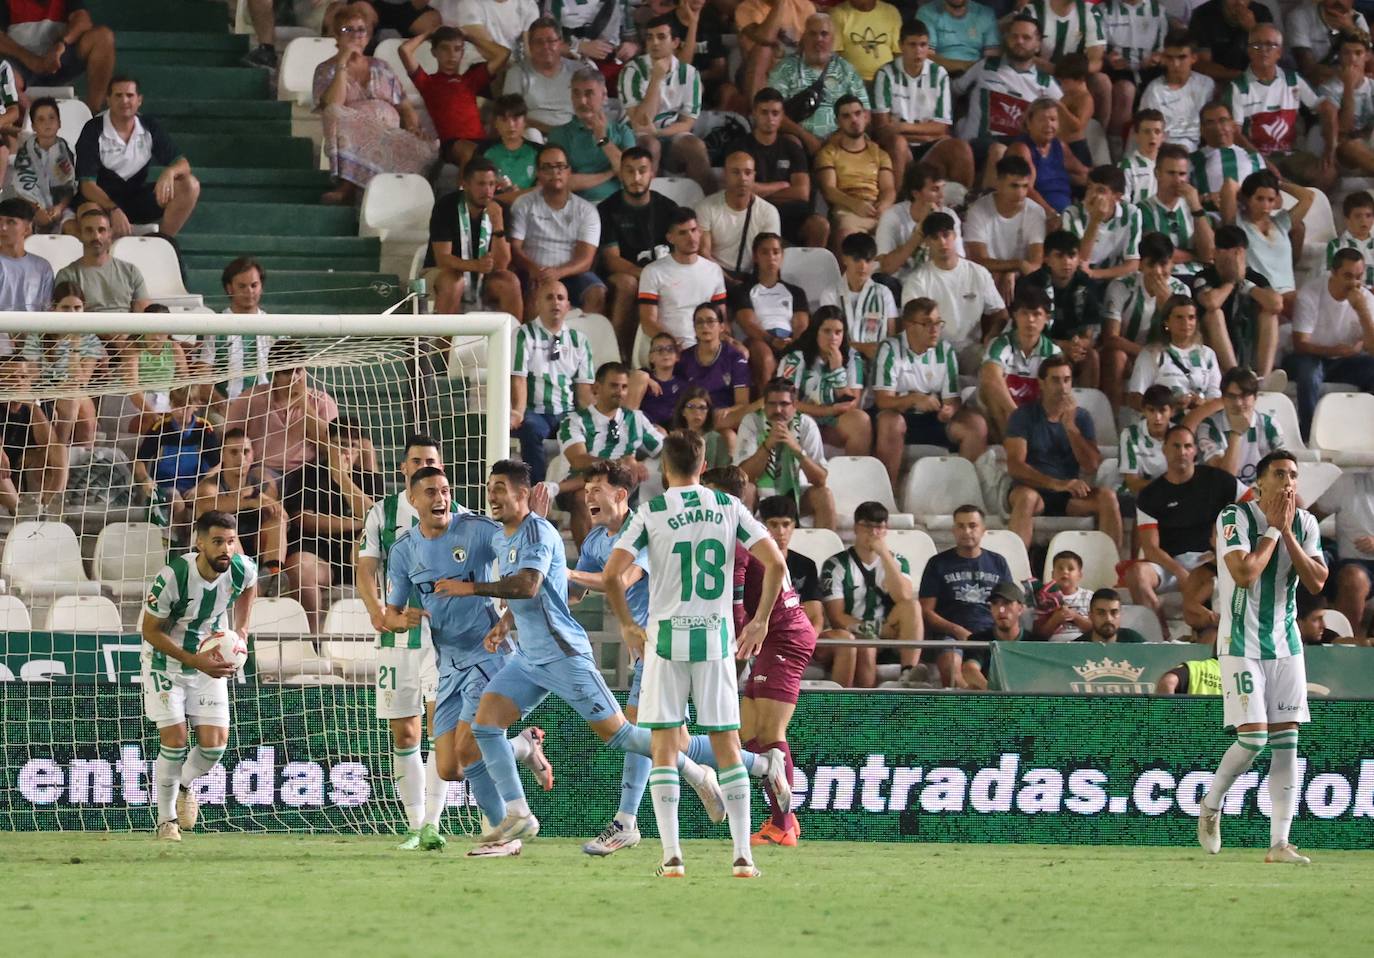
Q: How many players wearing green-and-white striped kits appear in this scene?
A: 4